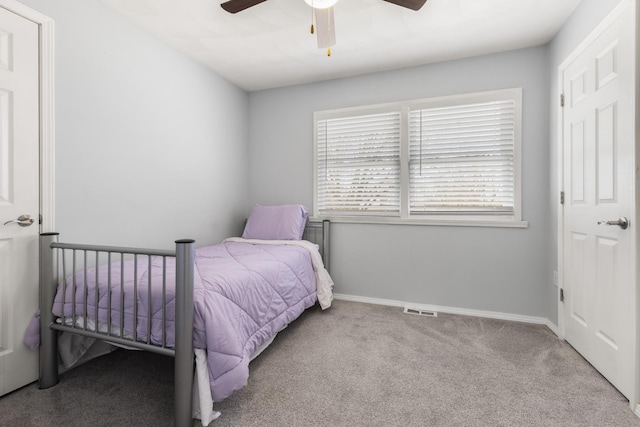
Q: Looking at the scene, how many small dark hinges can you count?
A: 3